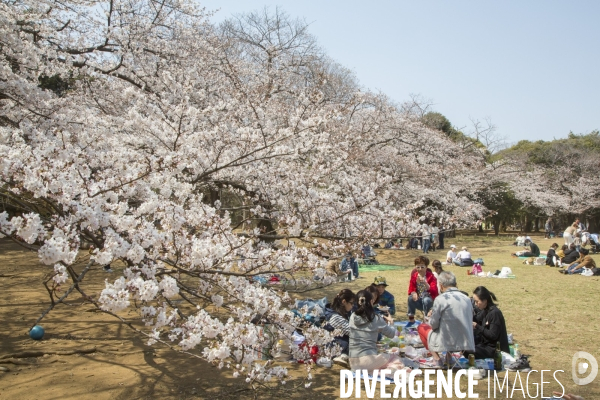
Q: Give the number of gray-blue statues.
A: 0